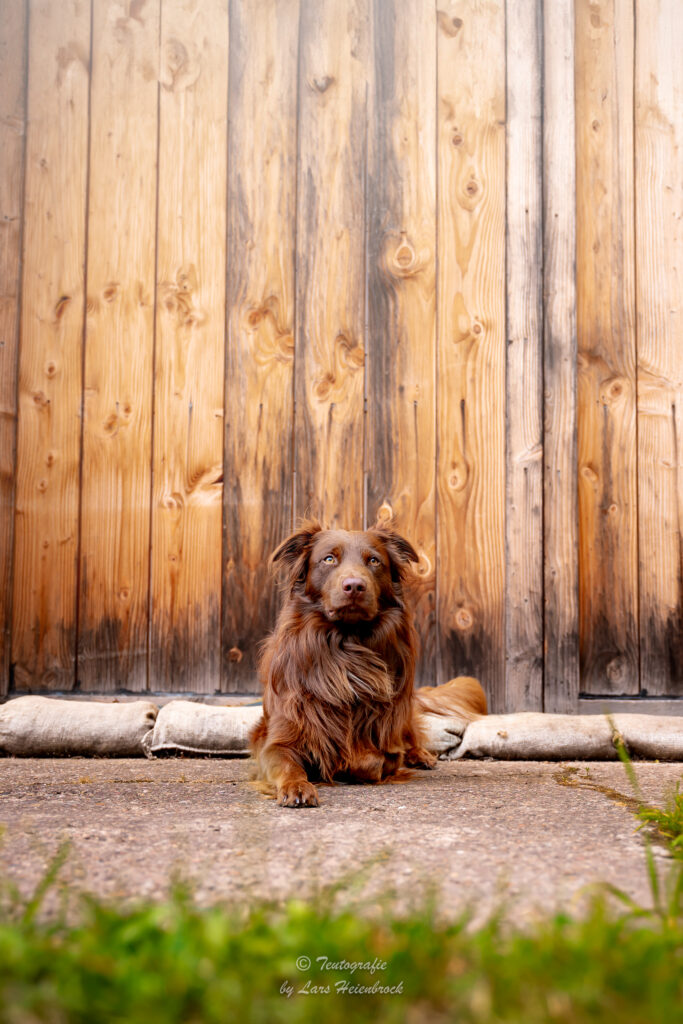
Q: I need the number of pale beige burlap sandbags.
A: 5